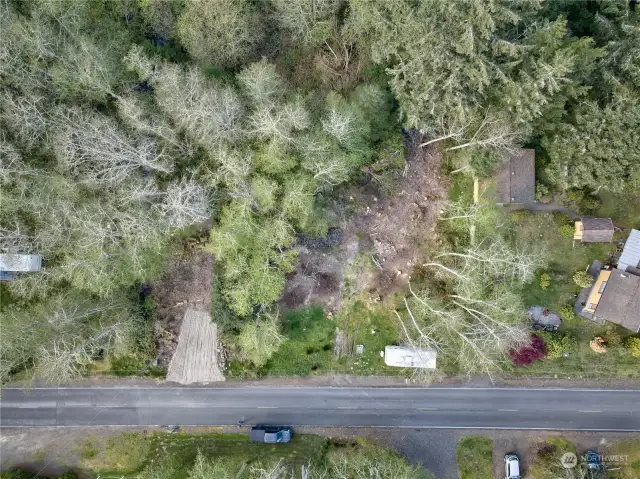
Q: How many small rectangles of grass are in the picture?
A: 1